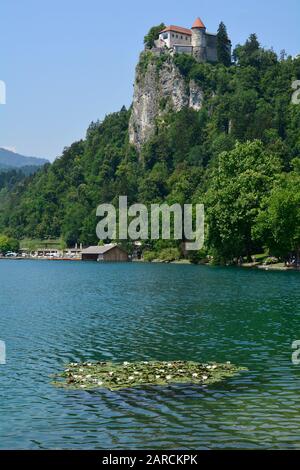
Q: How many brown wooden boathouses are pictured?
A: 1